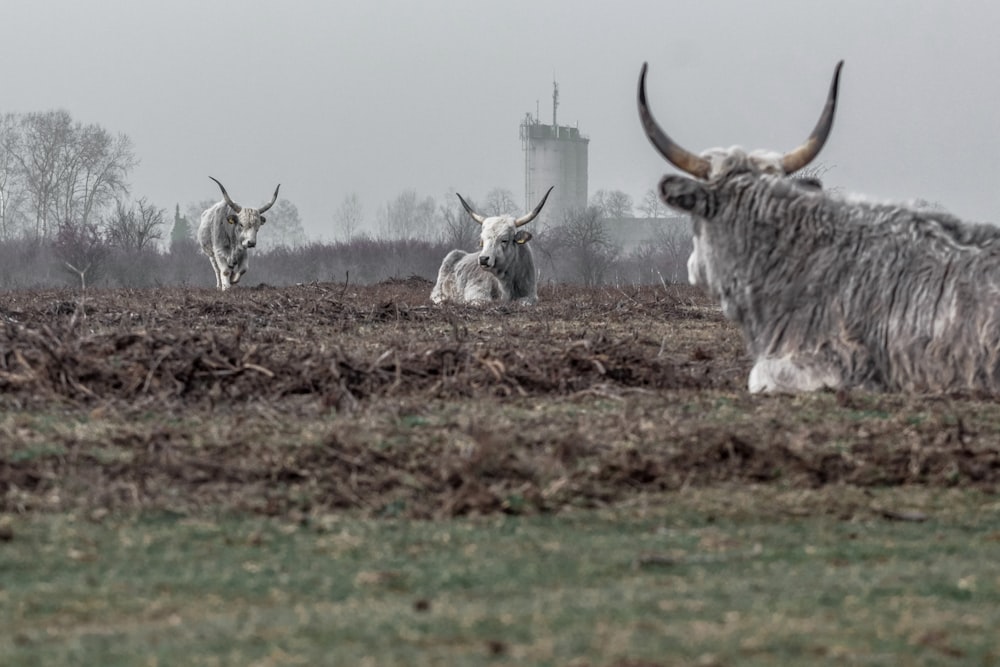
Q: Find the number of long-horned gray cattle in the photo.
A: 3